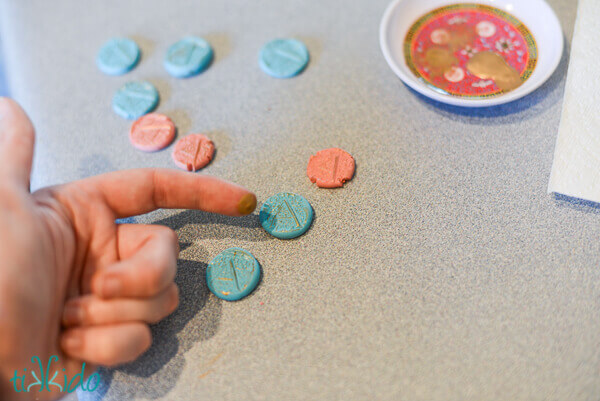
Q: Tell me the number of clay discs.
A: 9